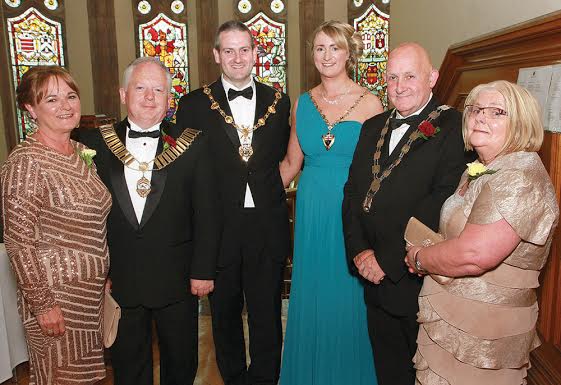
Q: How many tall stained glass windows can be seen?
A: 4